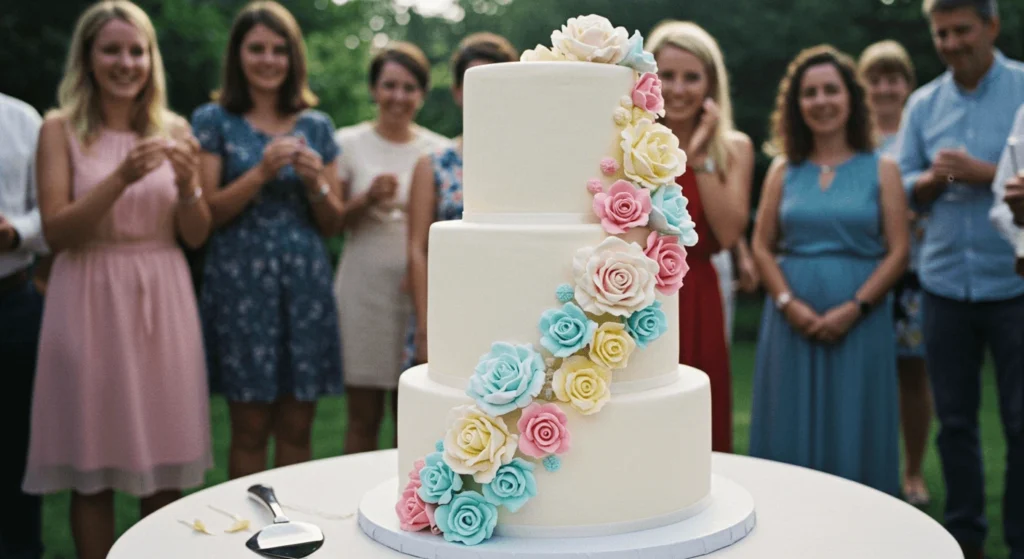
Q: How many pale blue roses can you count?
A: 8